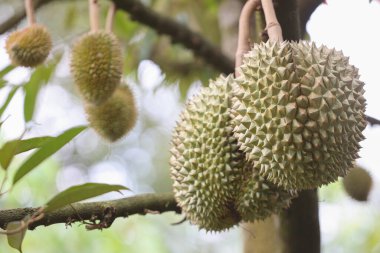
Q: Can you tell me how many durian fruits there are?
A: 7